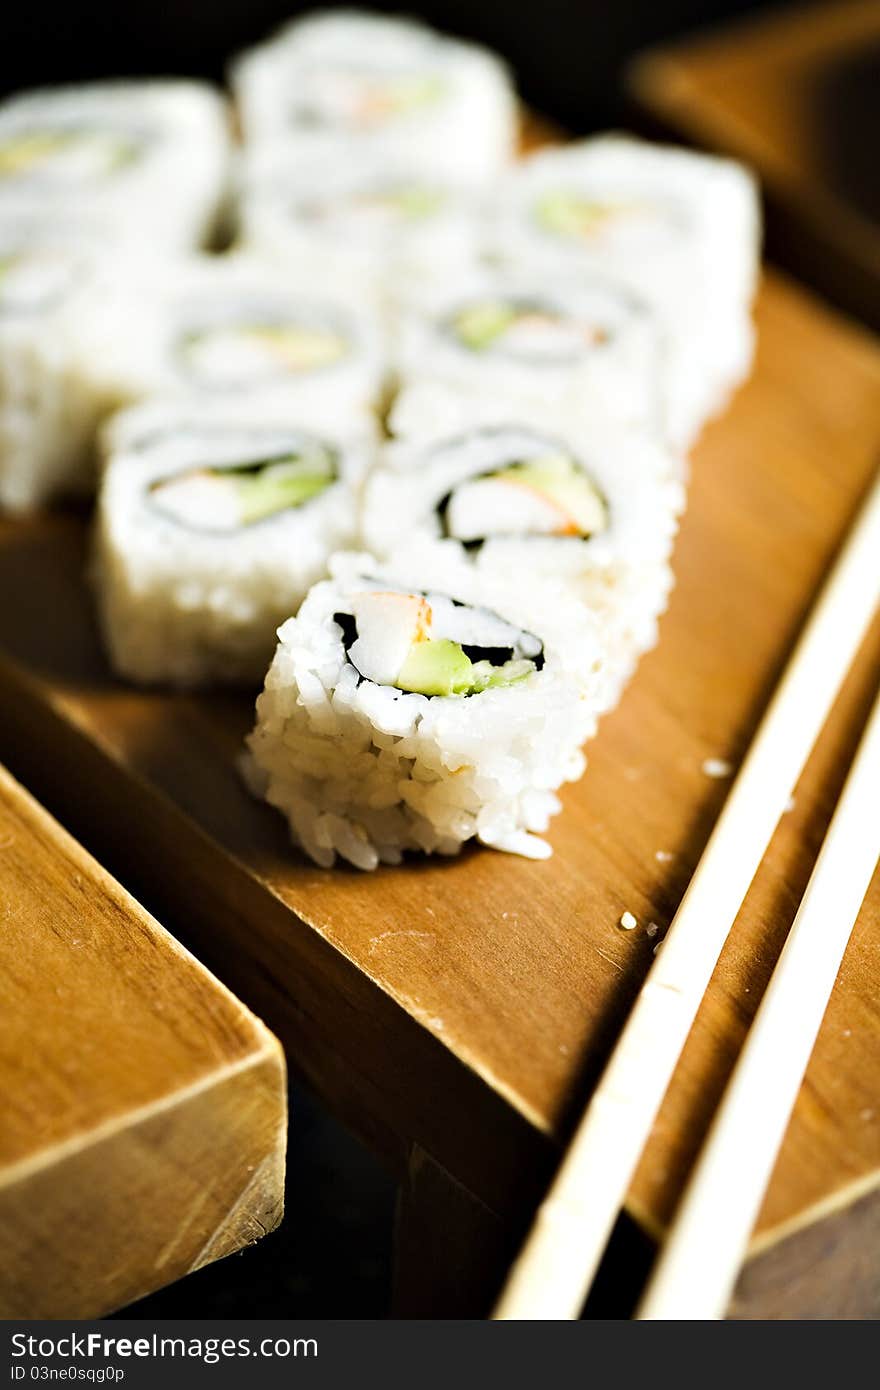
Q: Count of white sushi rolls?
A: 10